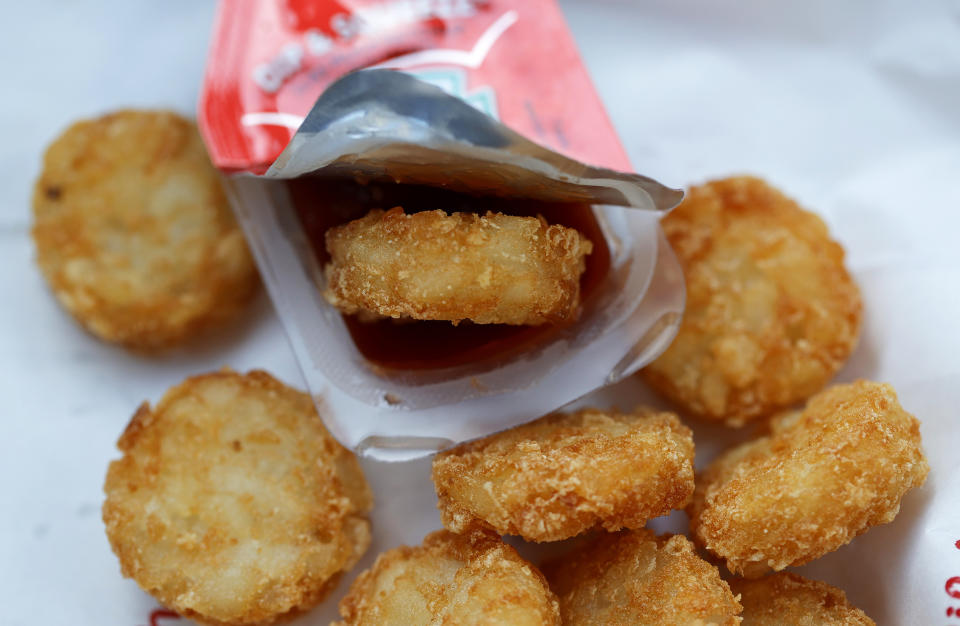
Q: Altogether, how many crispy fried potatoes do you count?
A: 9